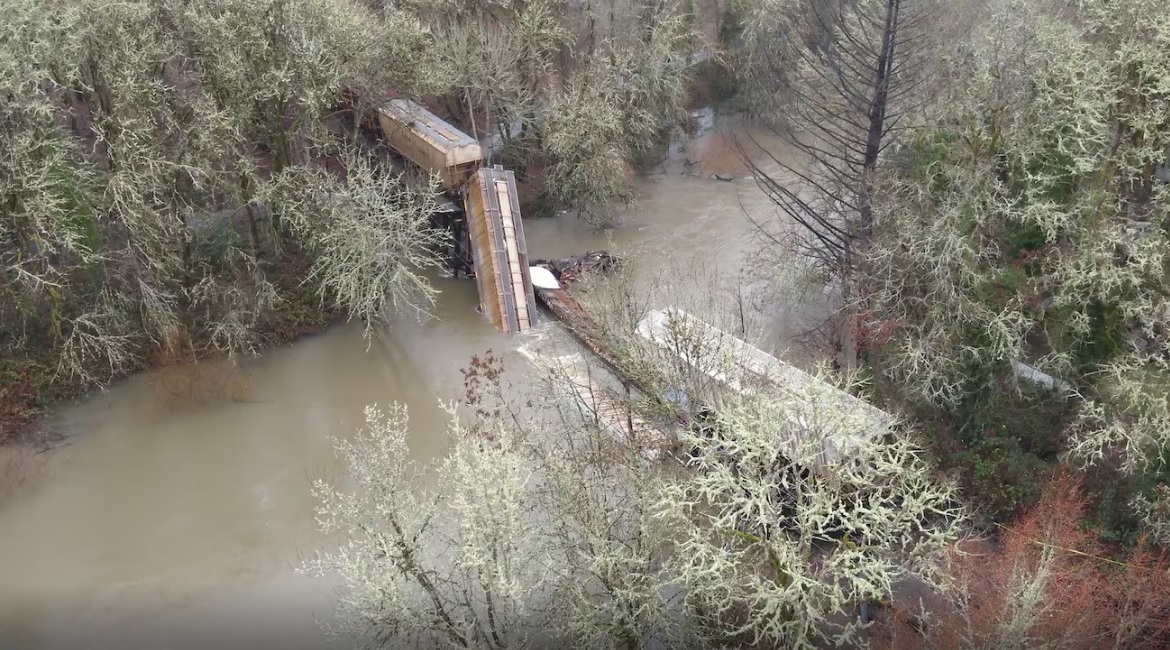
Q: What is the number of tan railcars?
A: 2